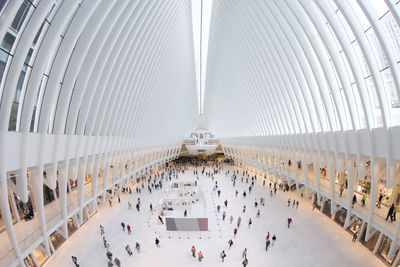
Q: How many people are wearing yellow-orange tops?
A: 2